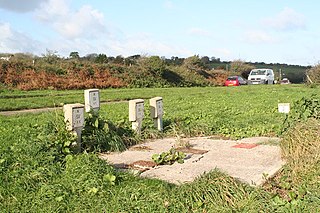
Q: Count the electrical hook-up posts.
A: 4